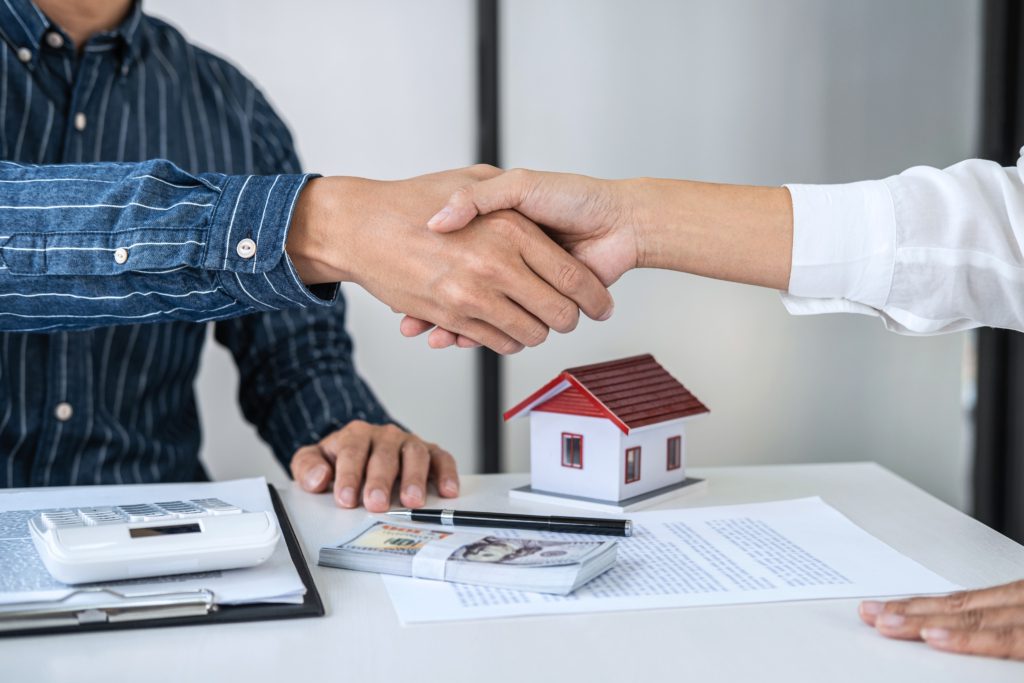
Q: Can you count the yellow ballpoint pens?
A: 0